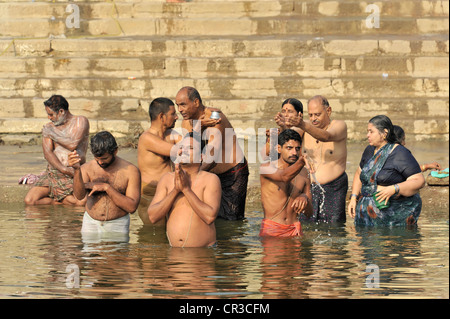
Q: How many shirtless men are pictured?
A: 7